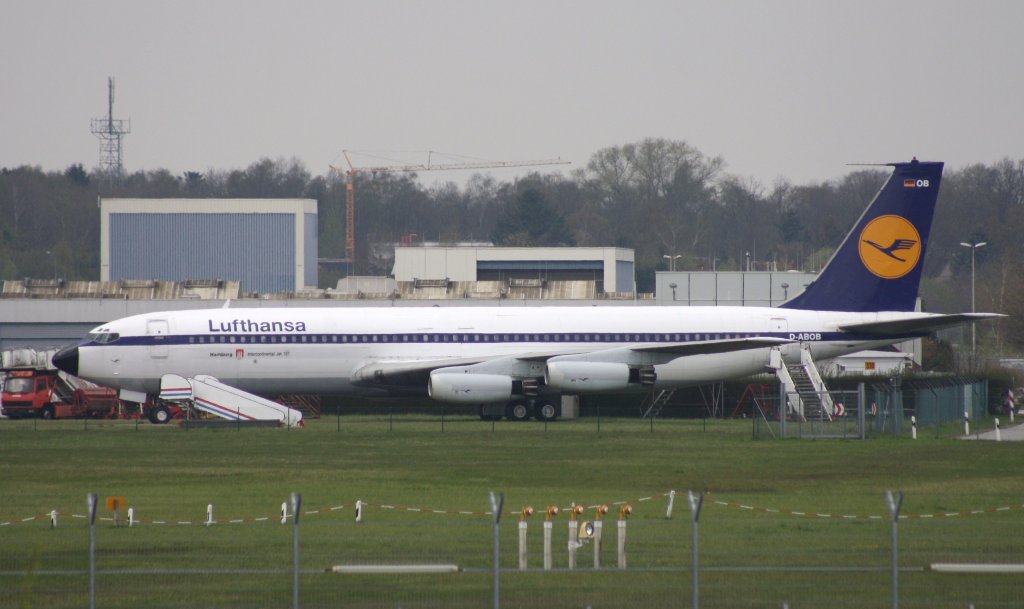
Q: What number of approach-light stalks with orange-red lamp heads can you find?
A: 5